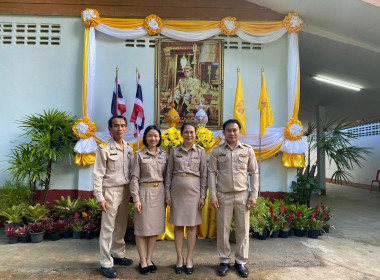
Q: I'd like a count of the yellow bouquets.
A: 2